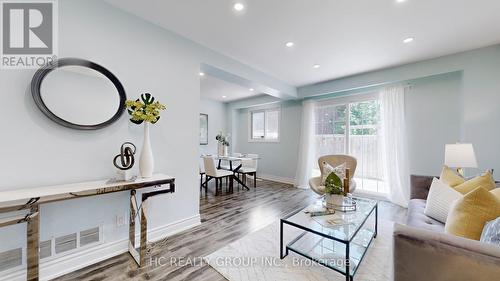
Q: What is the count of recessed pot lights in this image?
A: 8